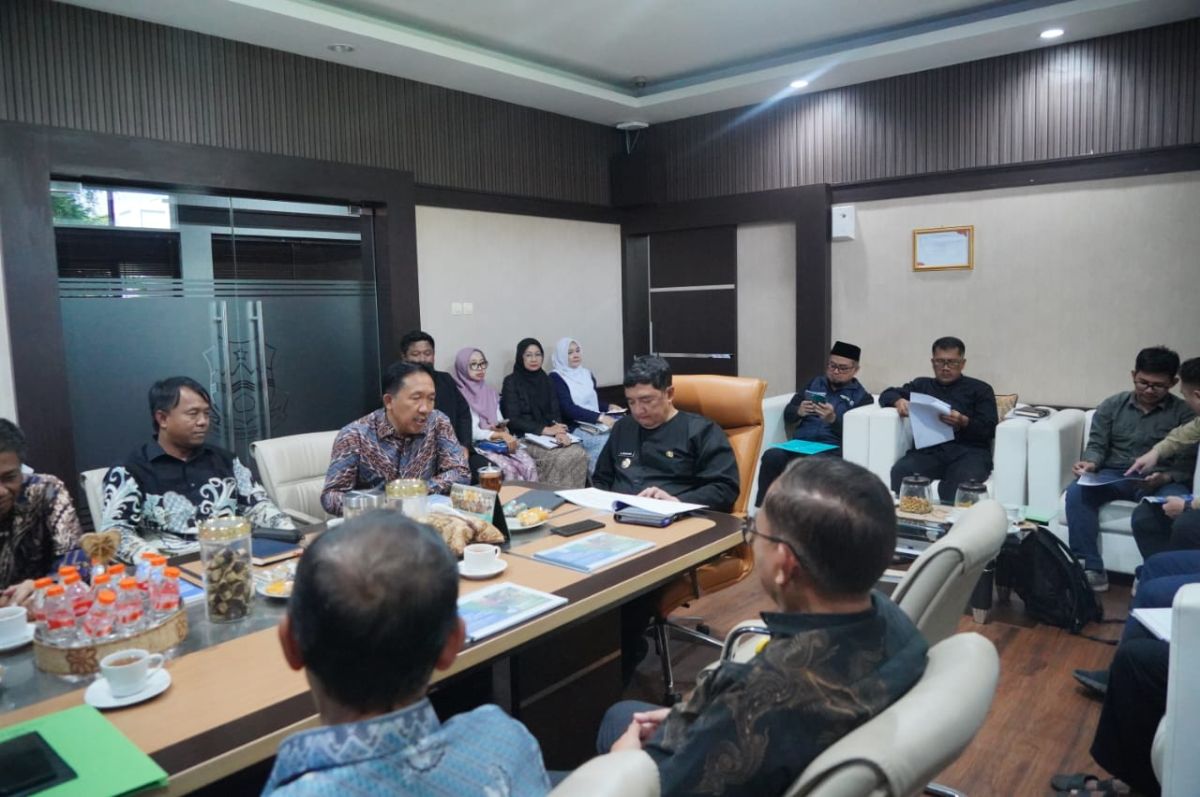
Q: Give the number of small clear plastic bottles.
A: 12